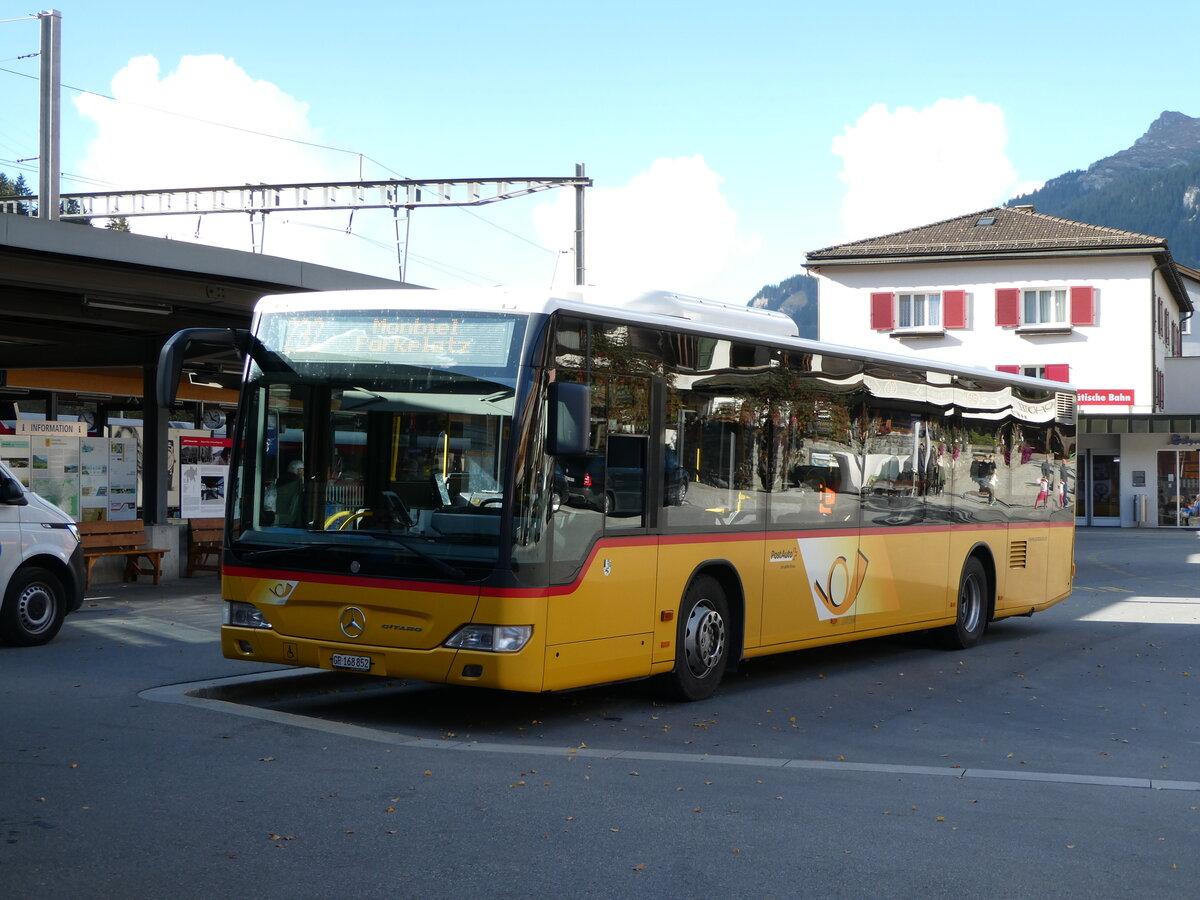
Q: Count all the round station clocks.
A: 2